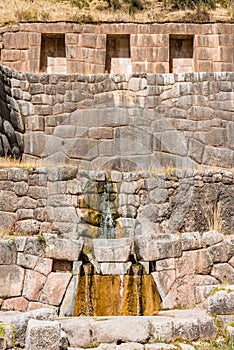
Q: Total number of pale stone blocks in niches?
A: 3